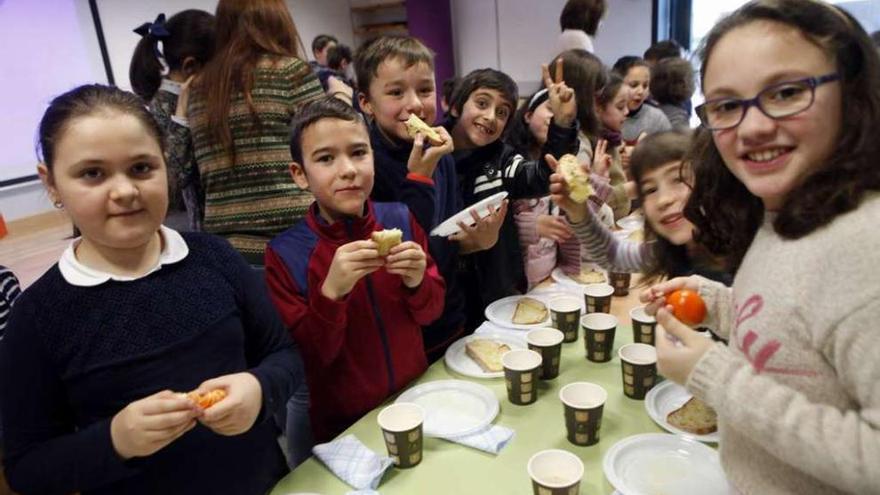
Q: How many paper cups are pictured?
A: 11